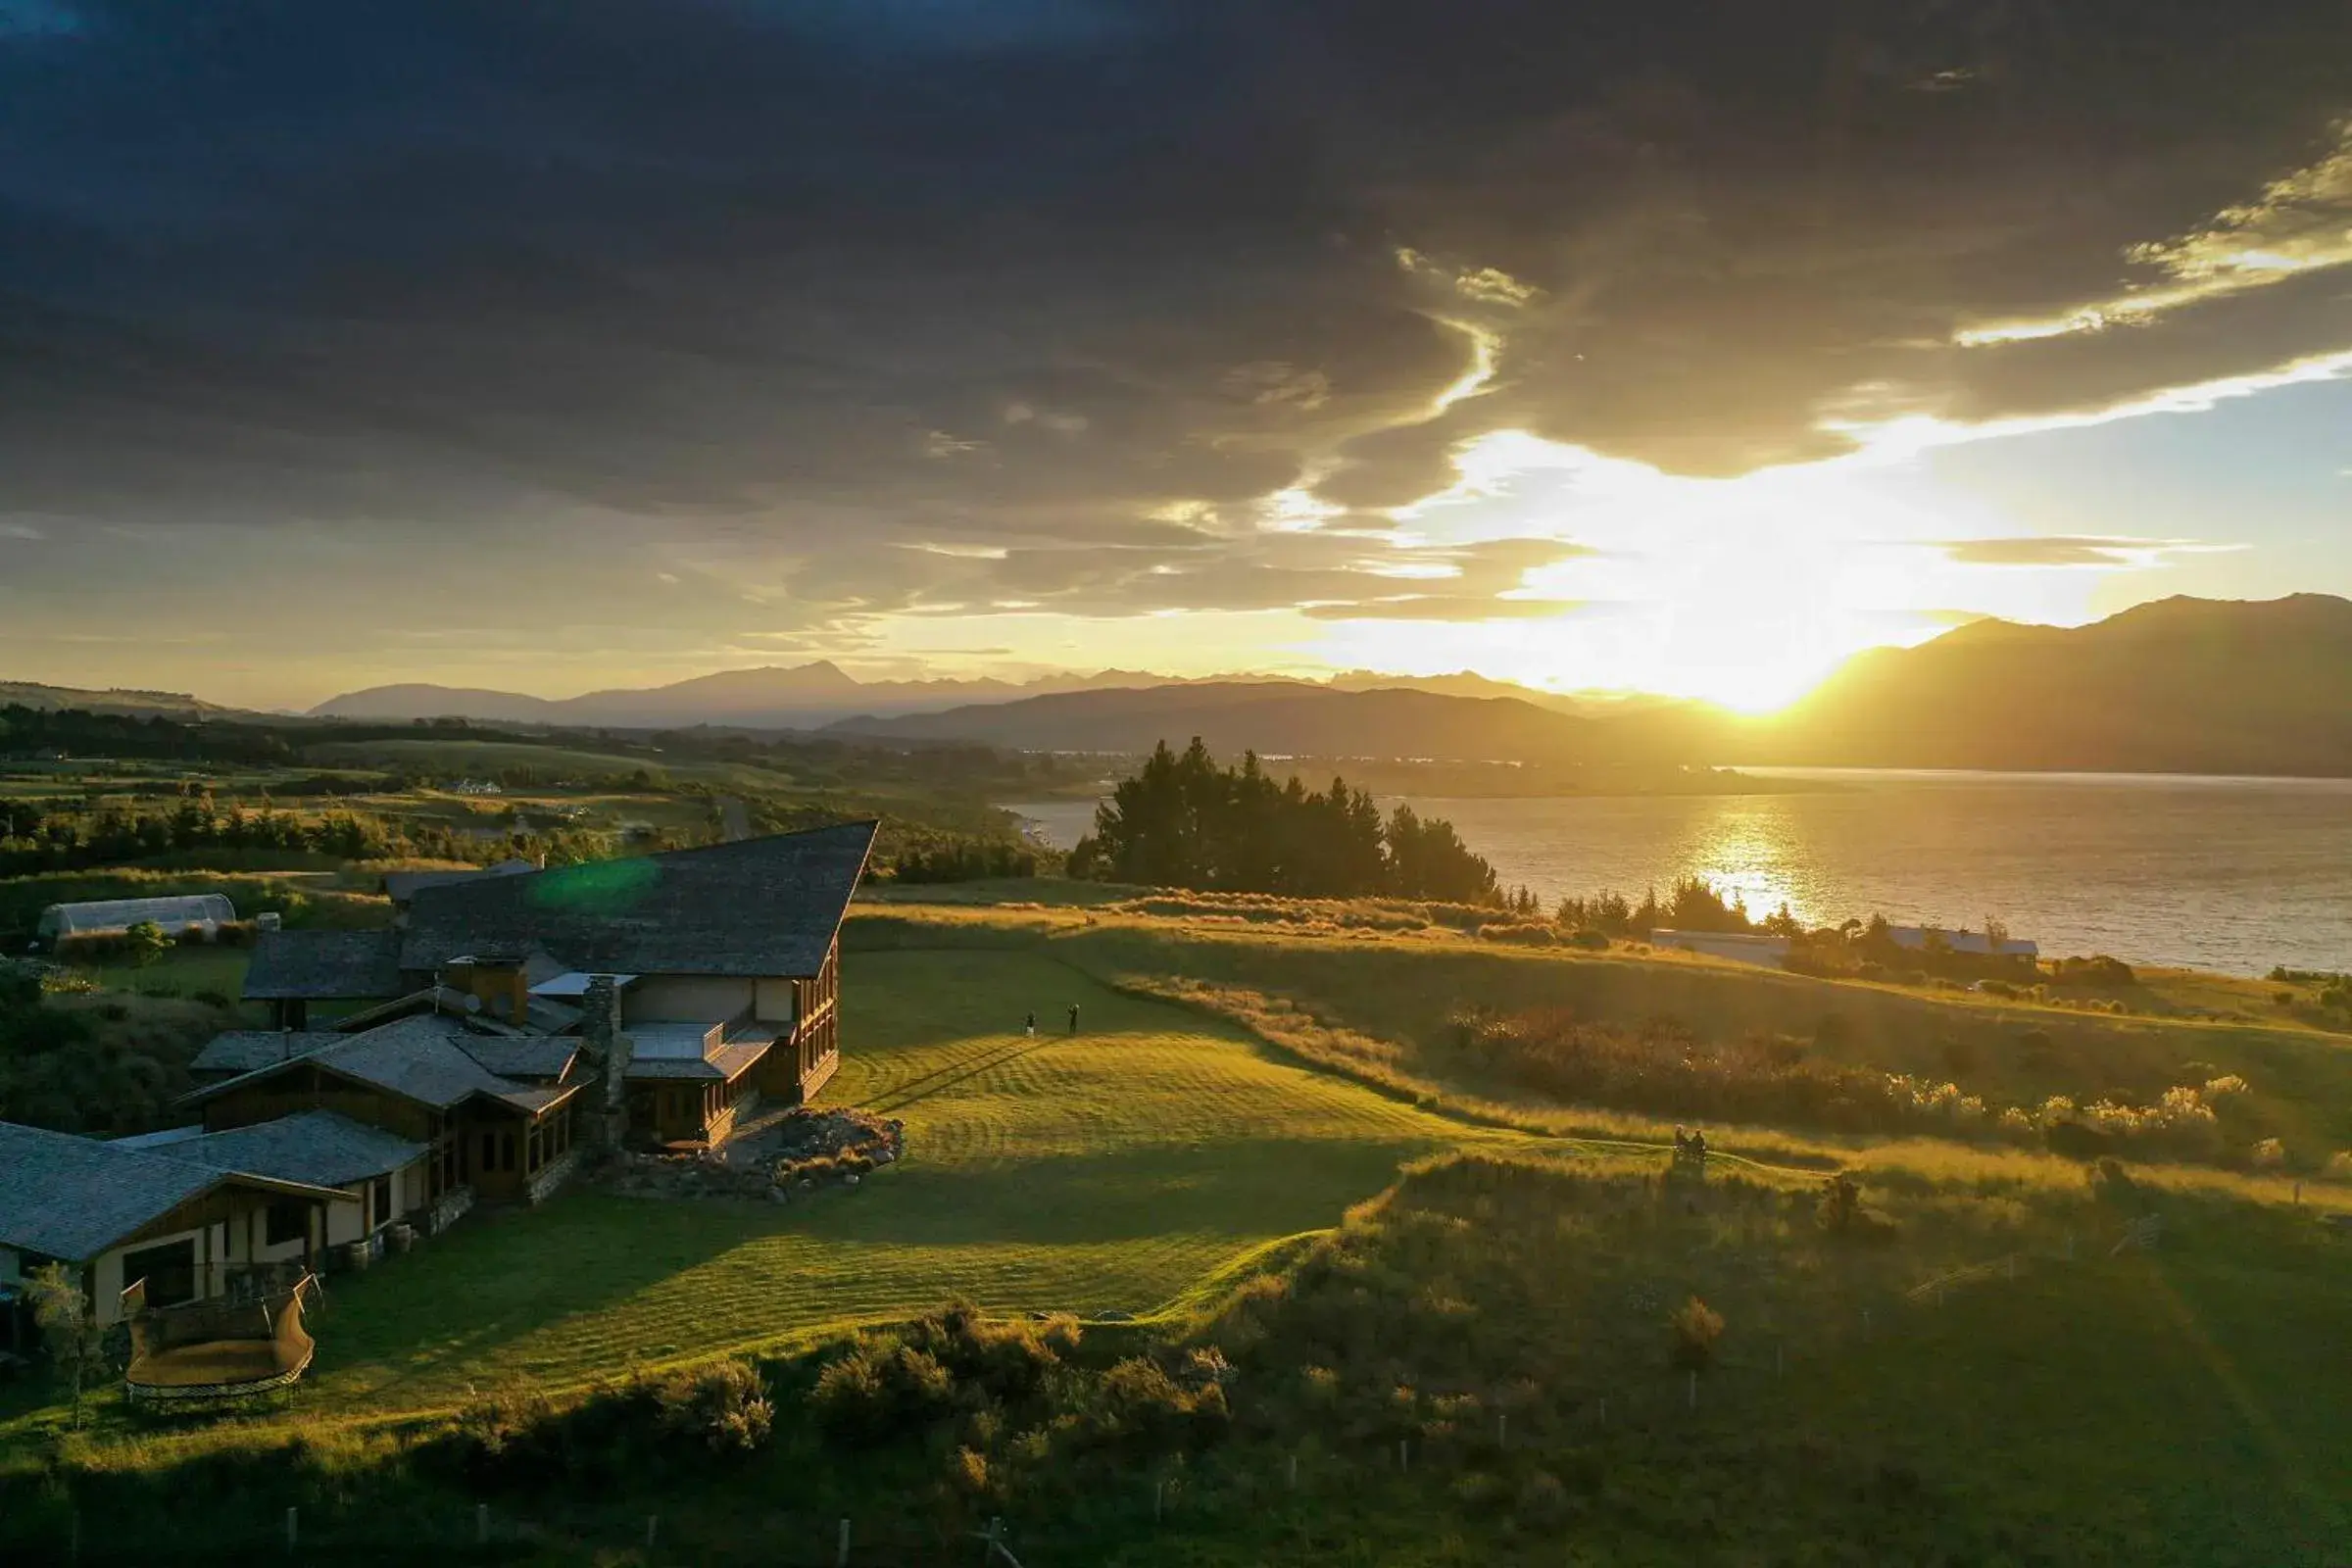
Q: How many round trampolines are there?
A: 1